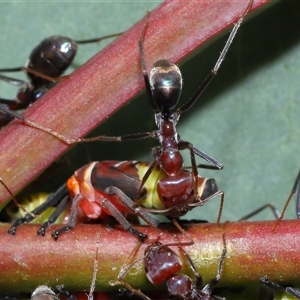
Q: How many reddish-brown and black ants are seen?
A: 3